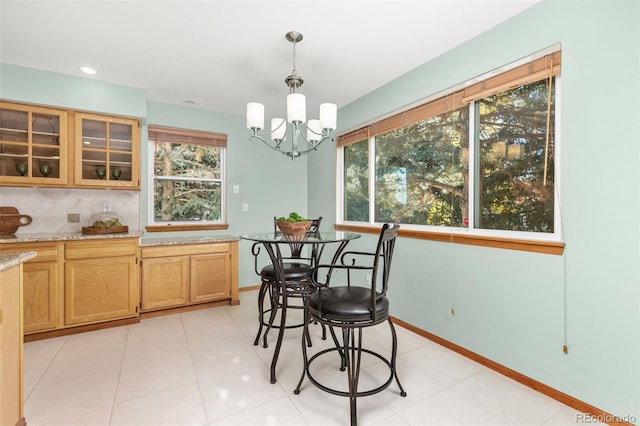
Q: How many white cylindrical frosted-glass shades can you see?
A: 5